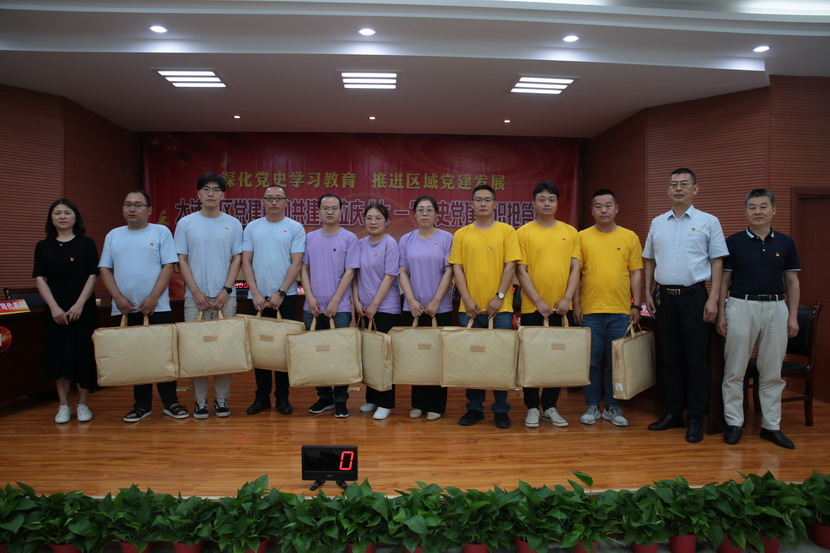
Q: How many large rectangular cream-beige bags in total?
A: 9